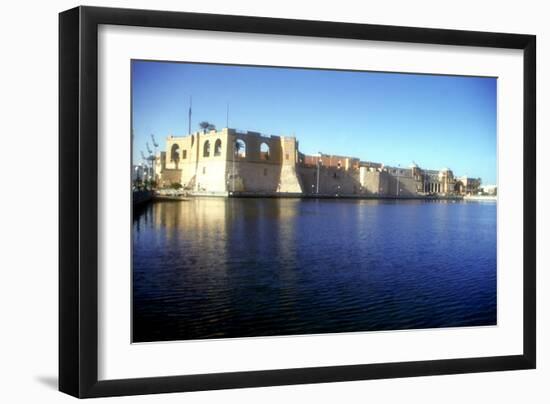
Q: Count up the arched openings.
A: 5